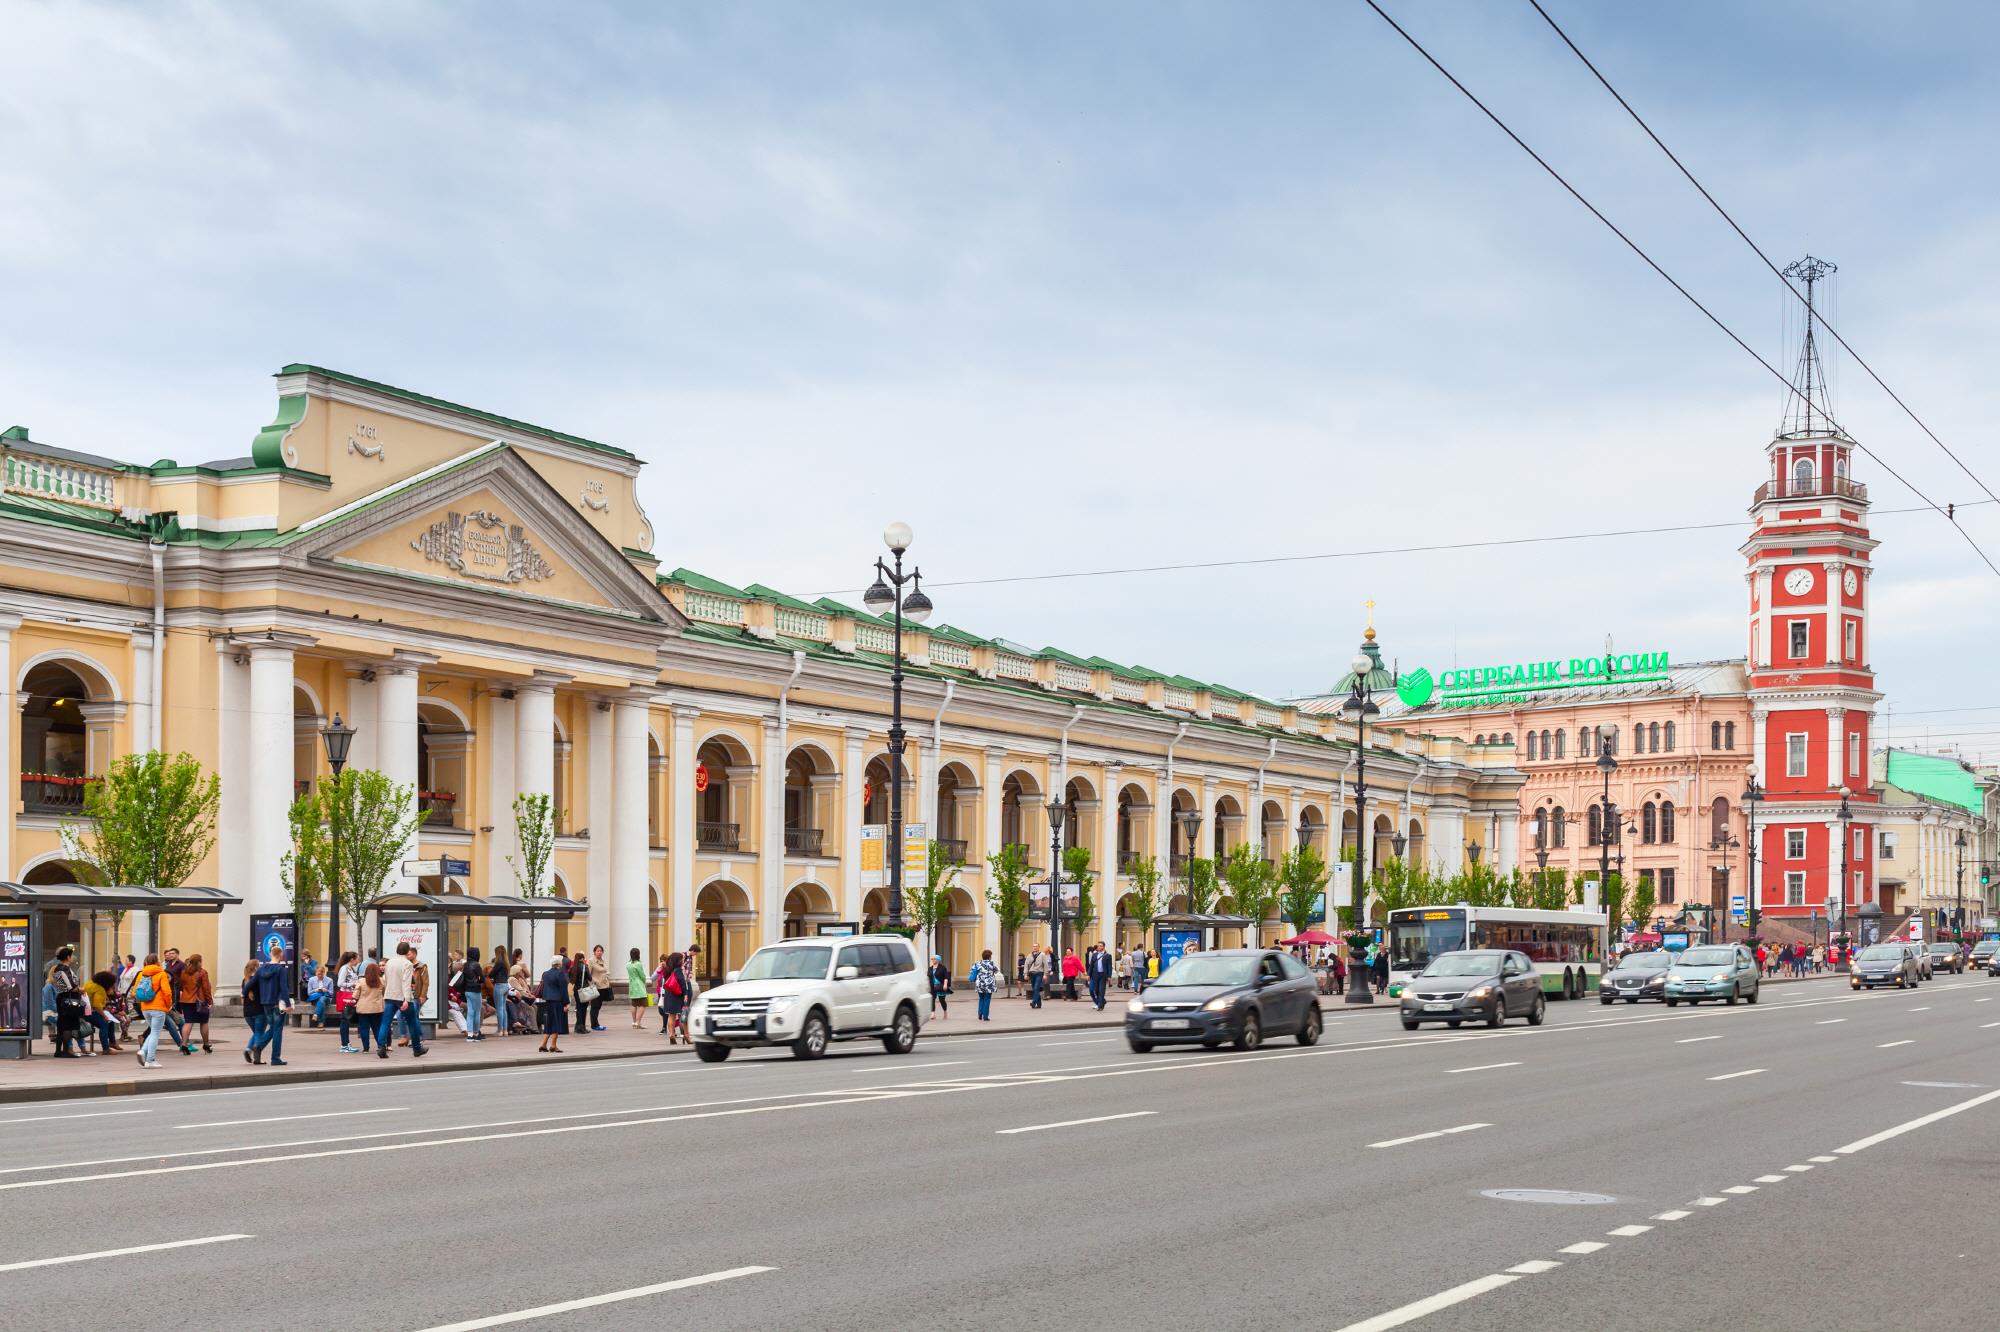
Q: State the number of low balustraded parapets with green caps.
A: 15